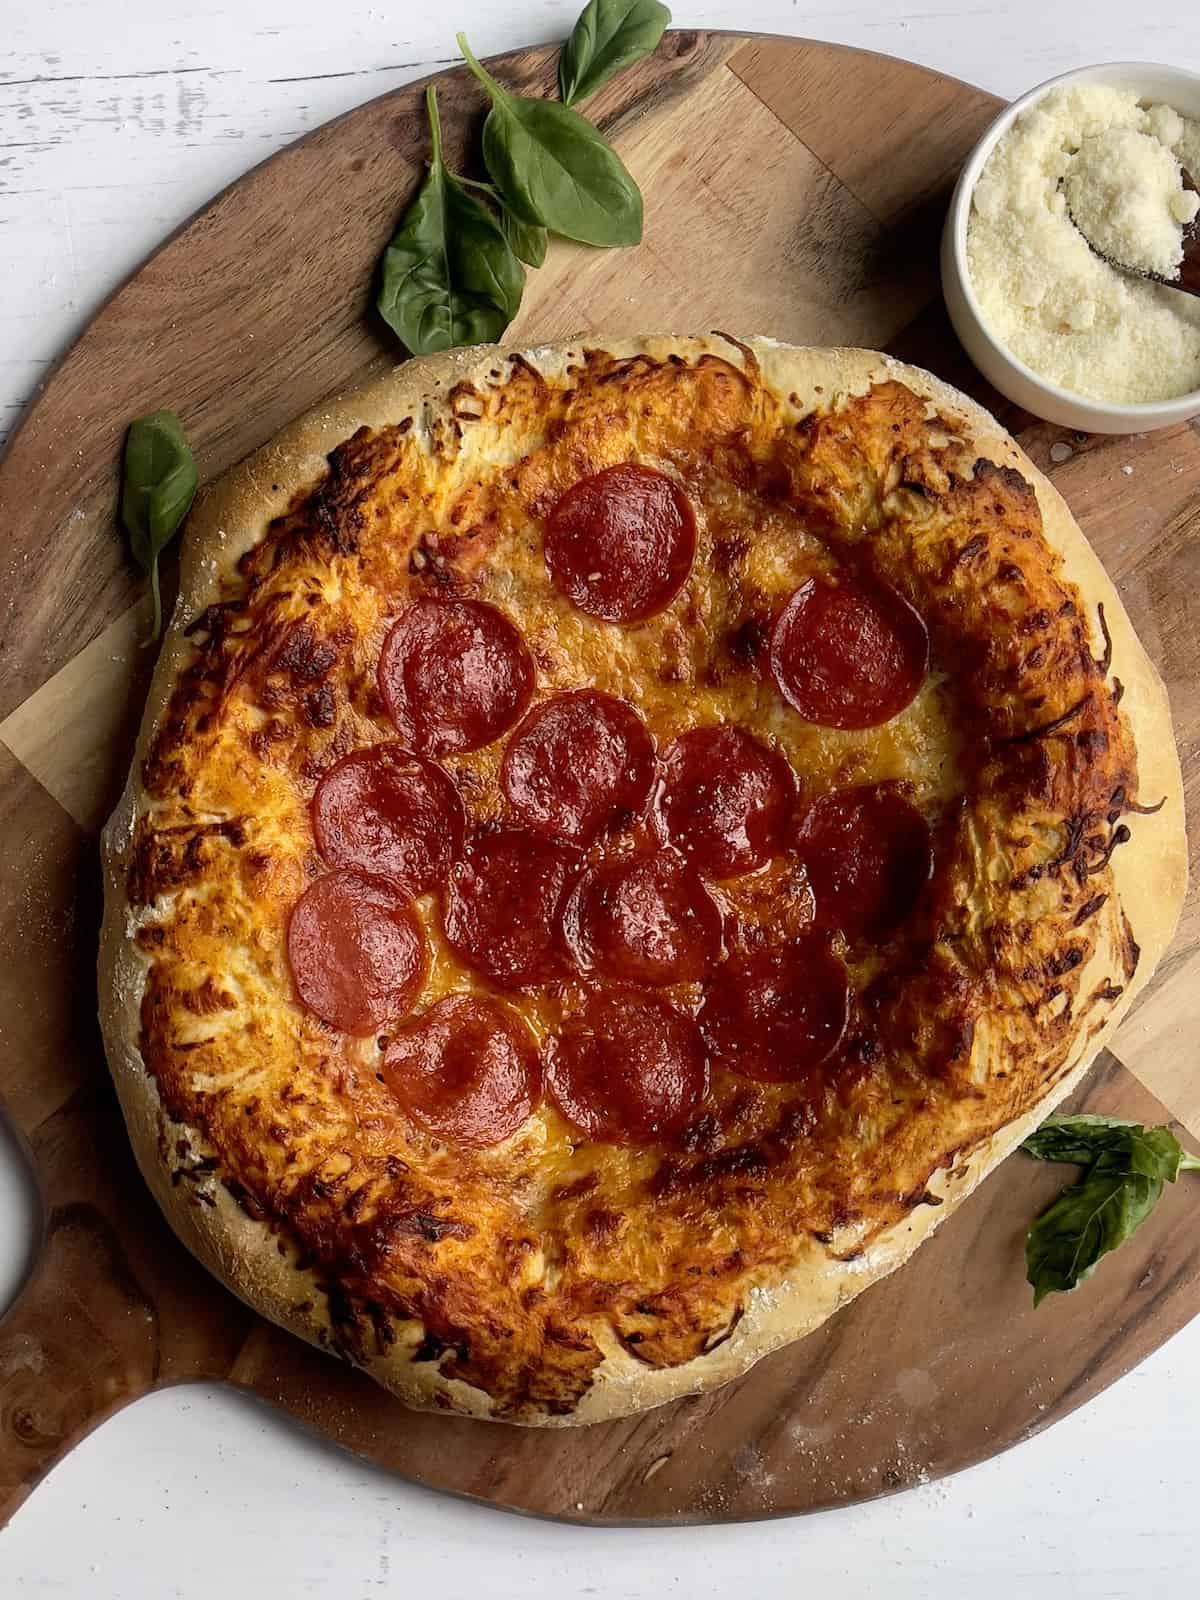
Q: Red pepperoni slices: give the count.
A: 13